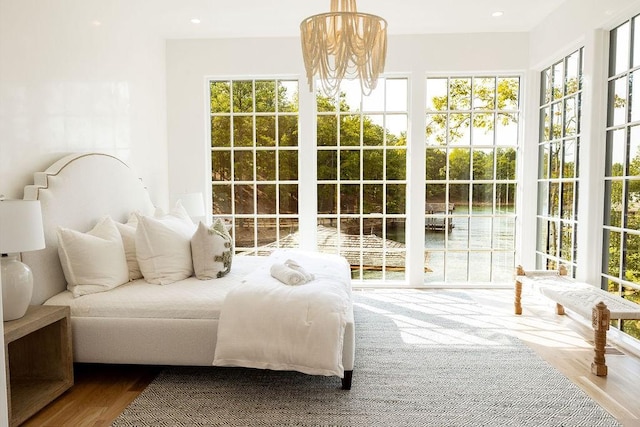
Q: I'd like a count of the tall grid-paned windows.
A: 5